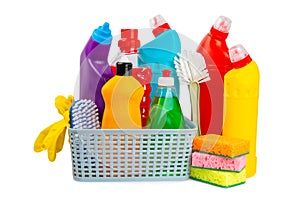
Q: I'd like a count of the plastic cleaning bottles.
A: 7